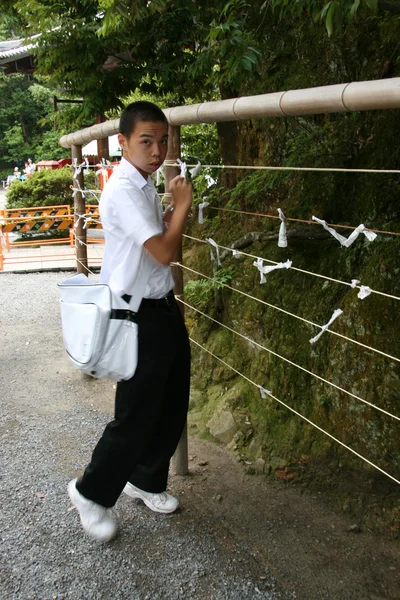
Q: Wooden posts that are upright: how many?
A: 2